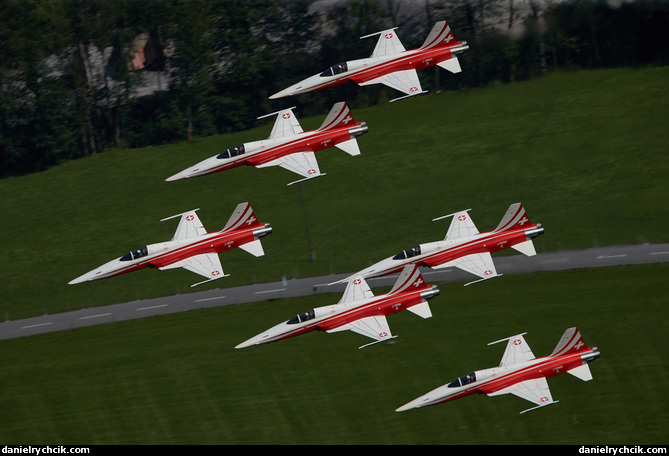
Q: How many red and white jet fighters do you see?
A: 6